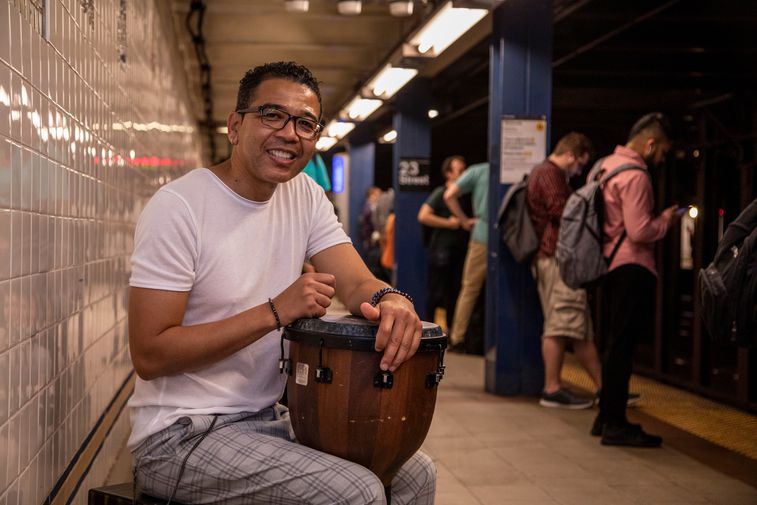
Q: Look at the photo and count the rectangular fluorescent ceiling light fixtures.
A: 5